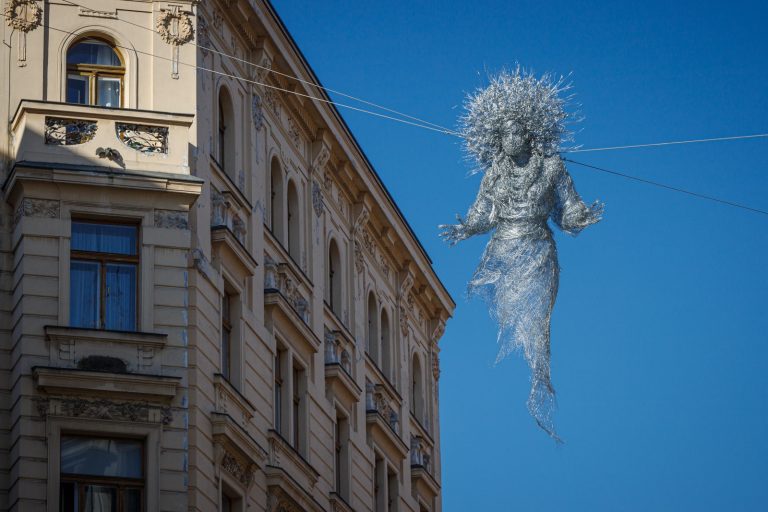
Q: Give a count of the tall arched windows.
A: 8